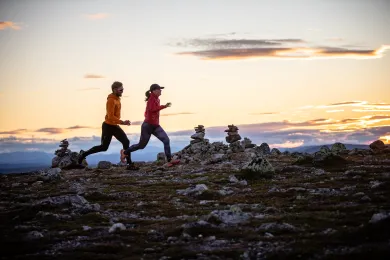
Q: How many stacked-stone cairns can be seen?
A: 3